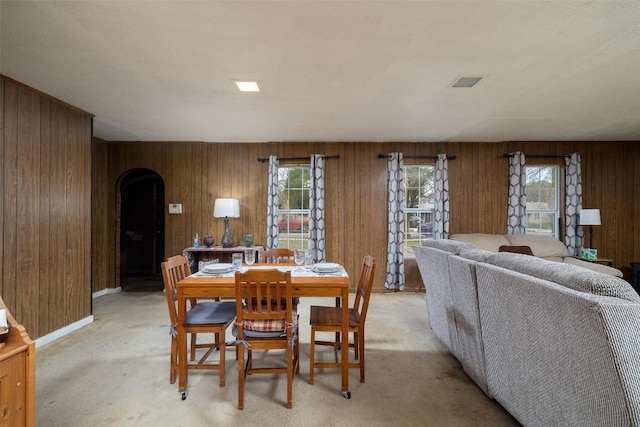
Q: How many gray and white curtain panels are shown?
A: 6